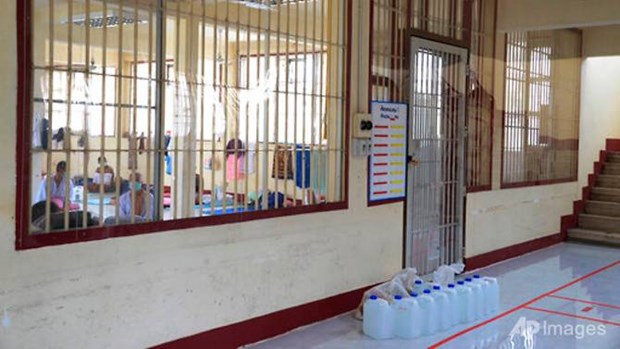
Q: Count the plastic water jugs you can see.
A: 10